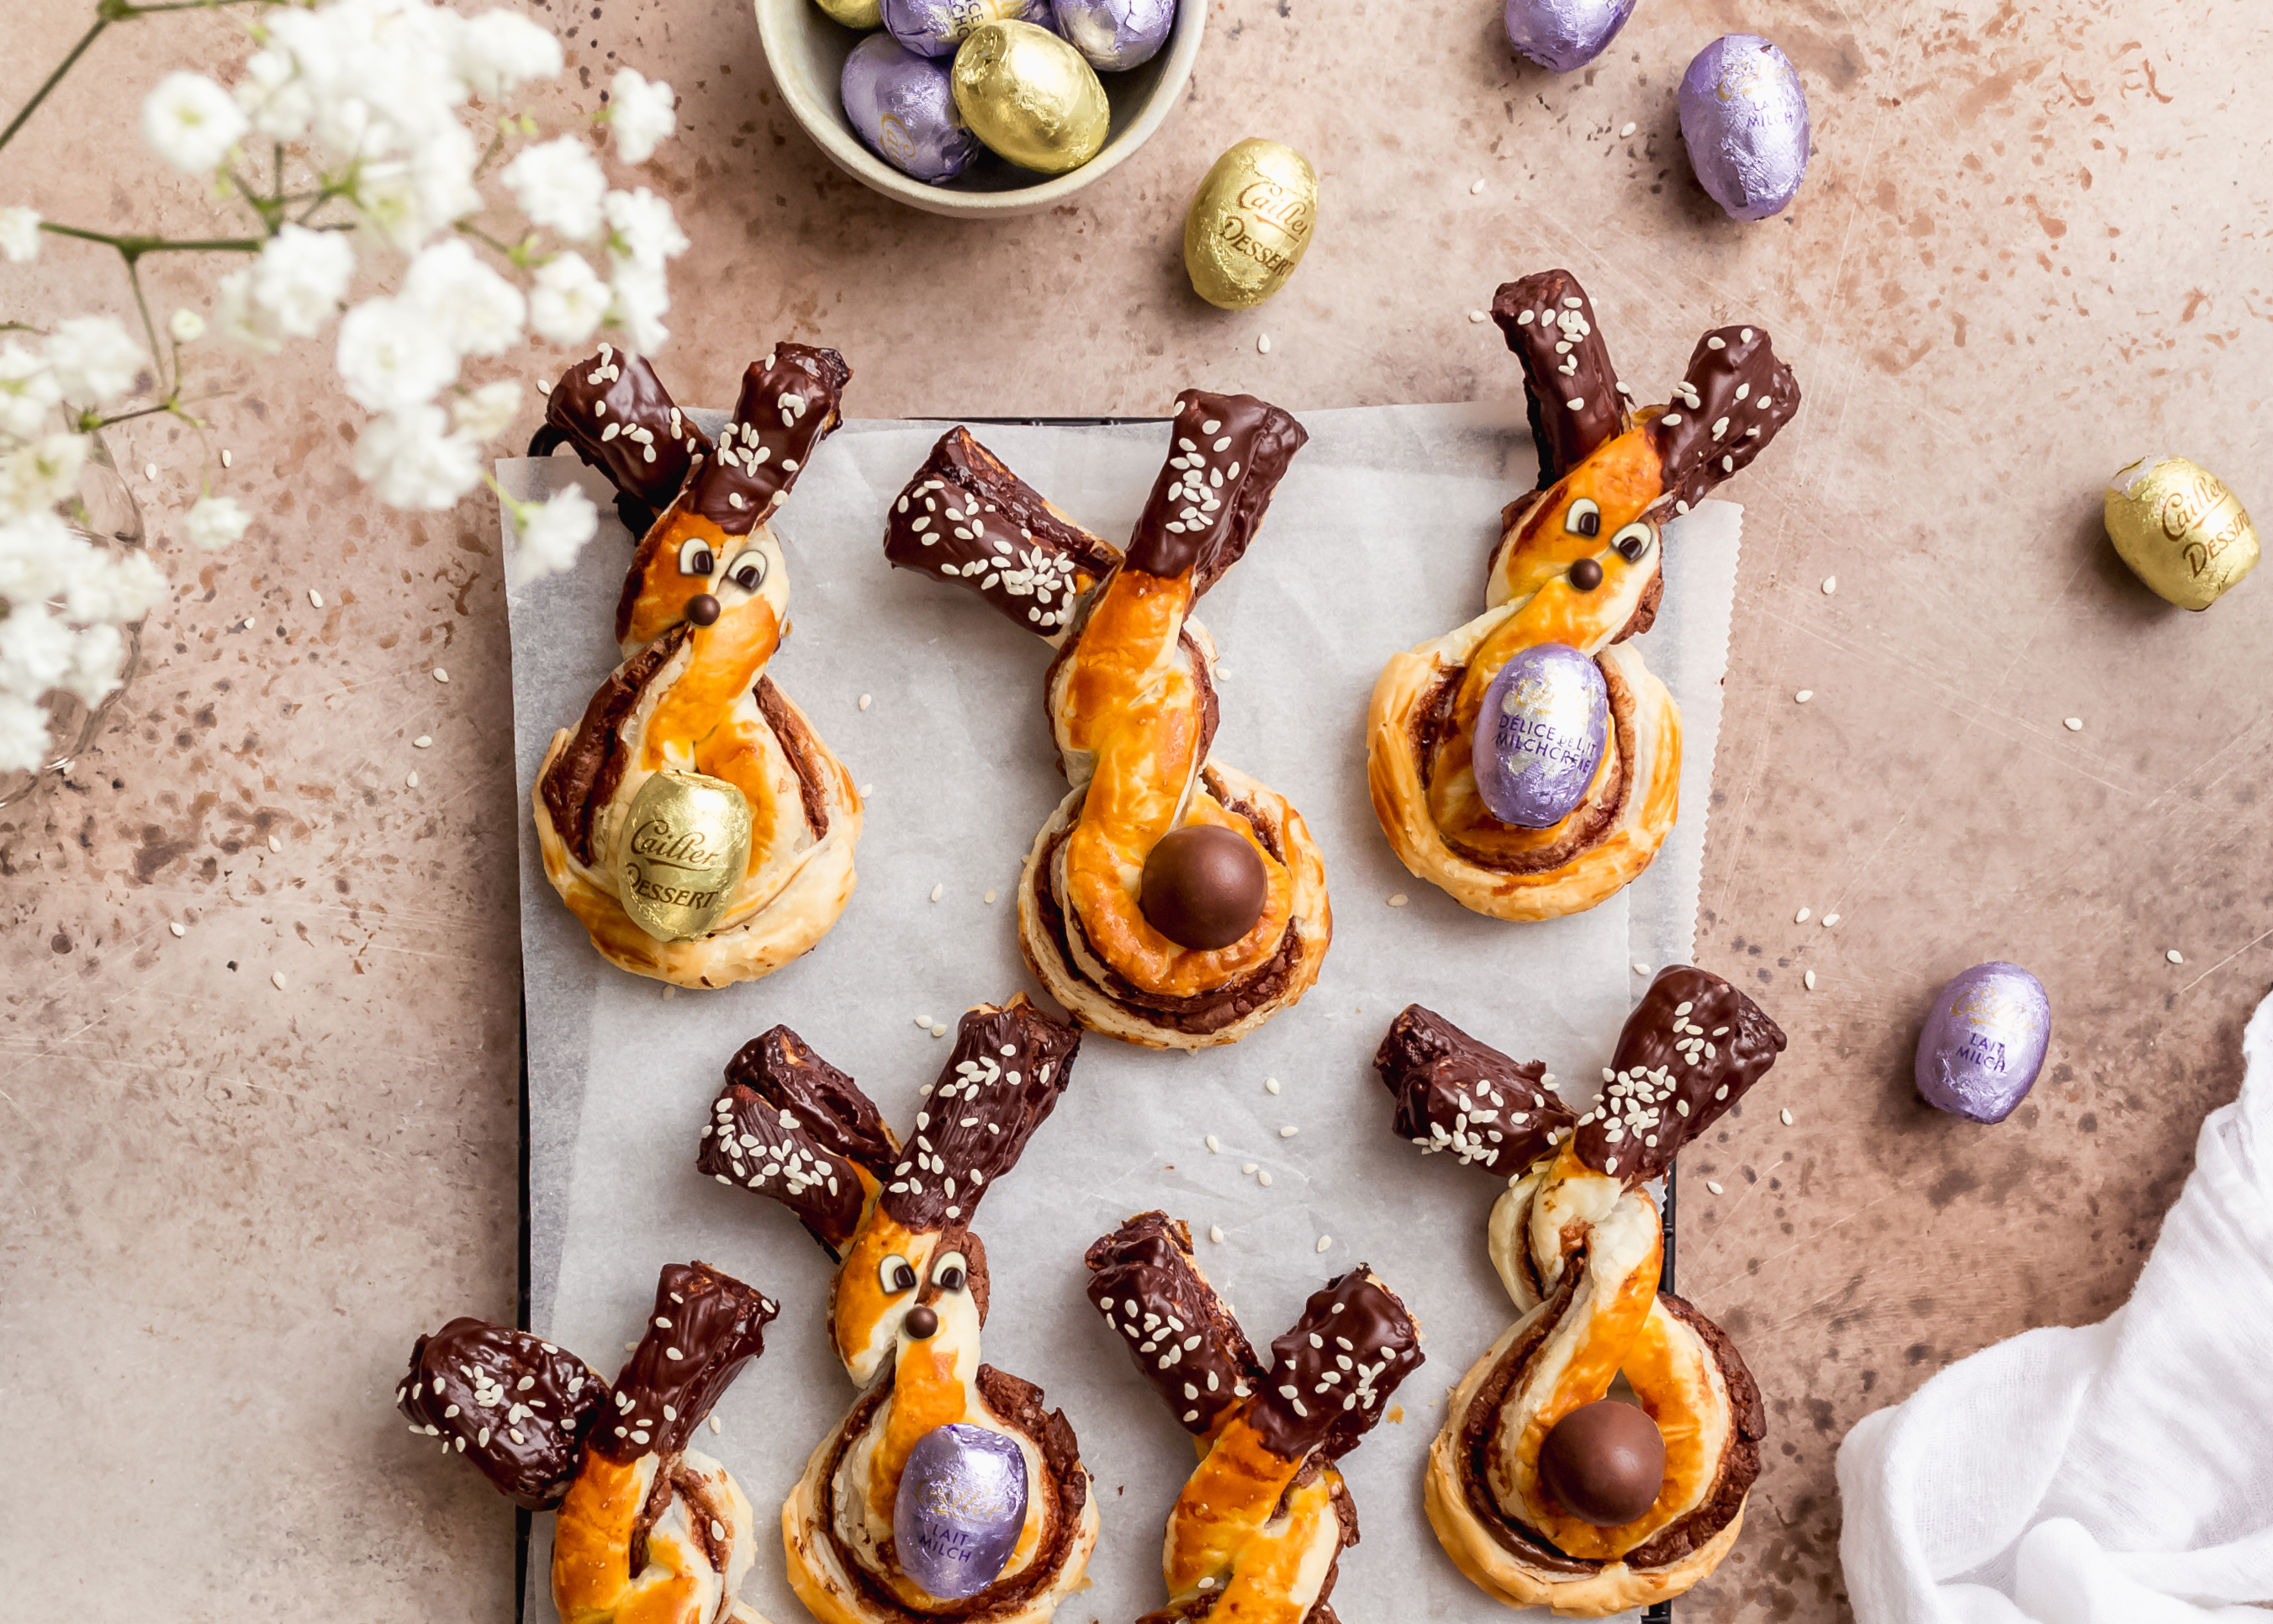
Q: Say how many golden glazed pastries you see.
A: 7